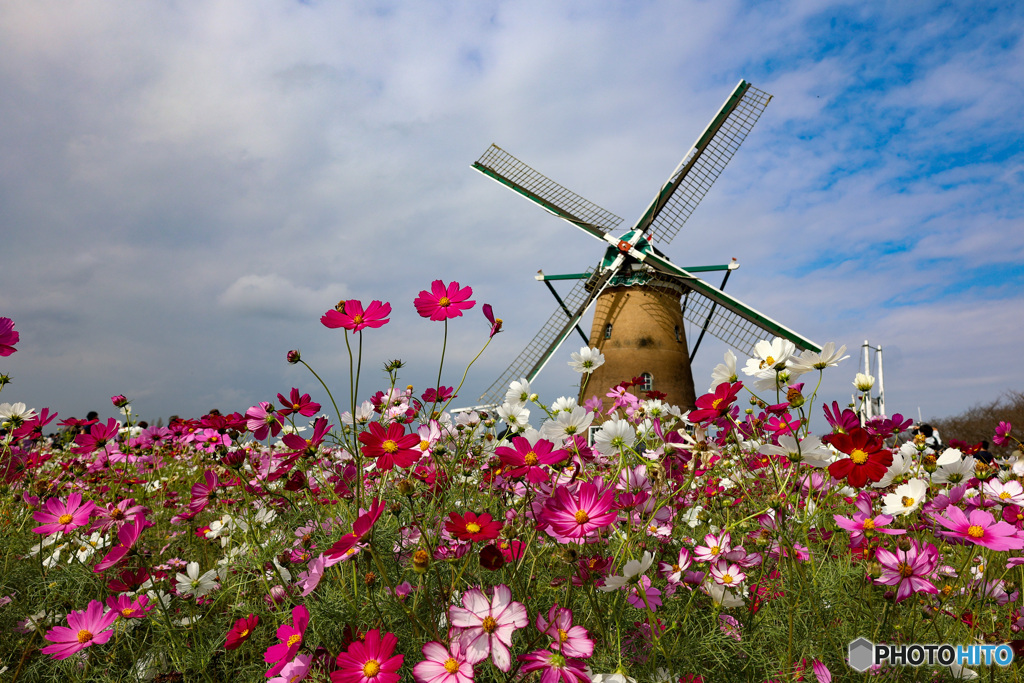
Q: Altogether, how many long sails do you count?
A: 4